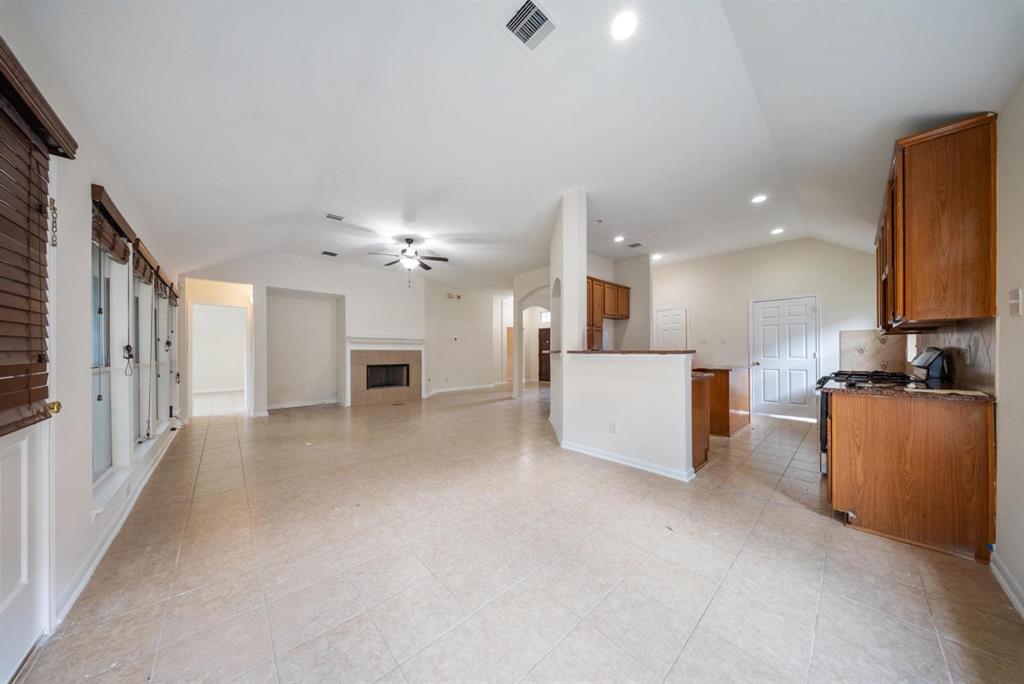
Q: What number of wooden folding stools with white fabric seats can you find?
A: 0